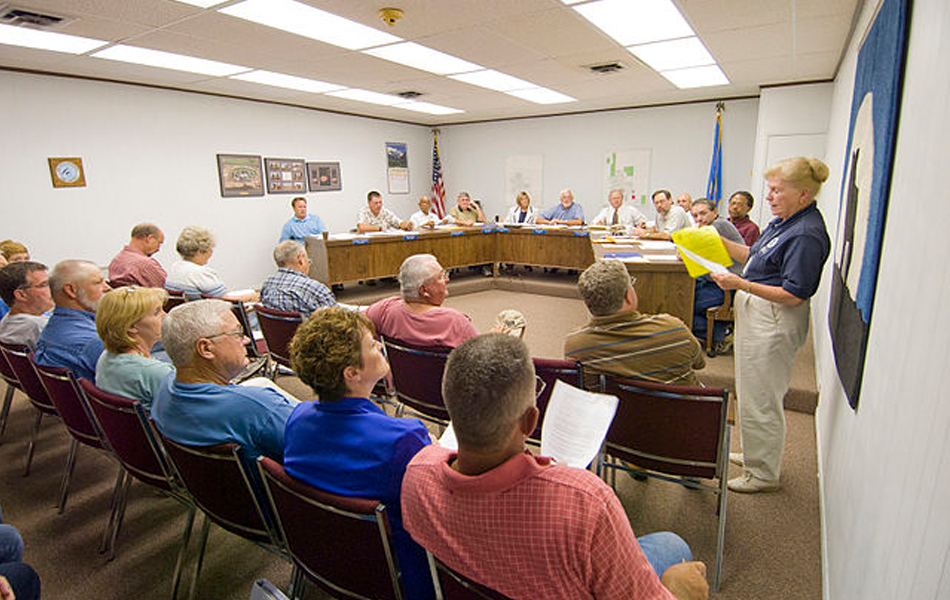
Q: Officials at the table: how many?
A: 11